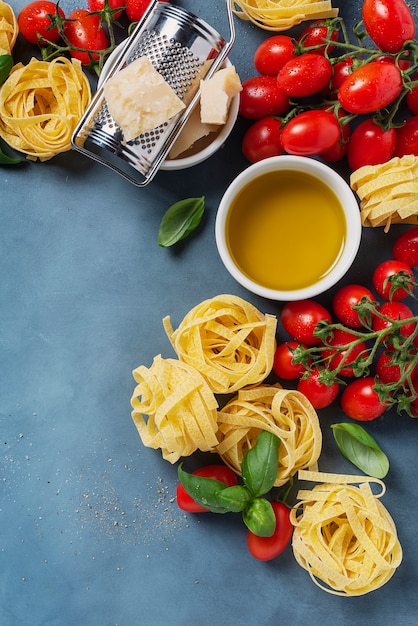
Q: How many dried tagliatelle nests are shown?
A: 8